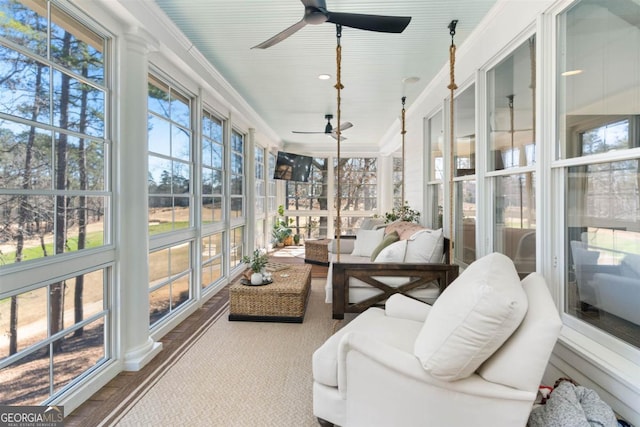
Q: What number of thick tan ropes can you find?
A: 3